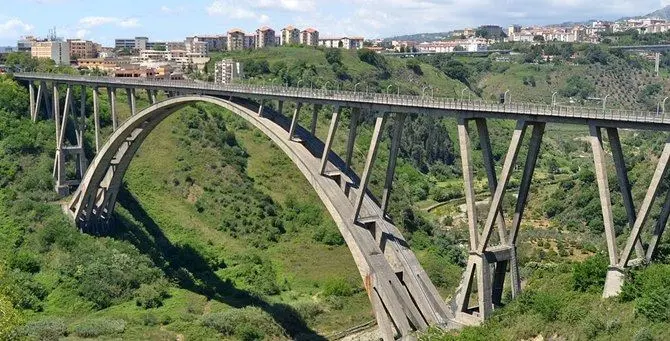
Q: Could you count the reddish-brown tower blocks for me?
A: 4